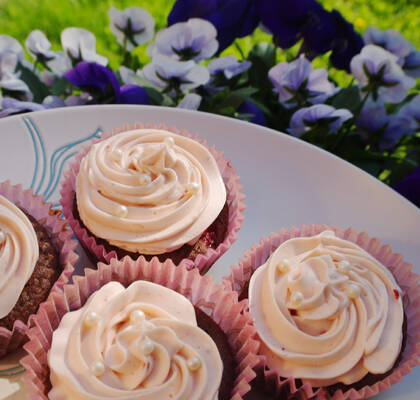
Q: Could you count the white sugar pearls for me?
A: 15